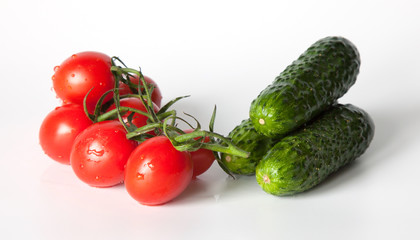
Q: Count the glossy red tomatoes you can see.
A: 7